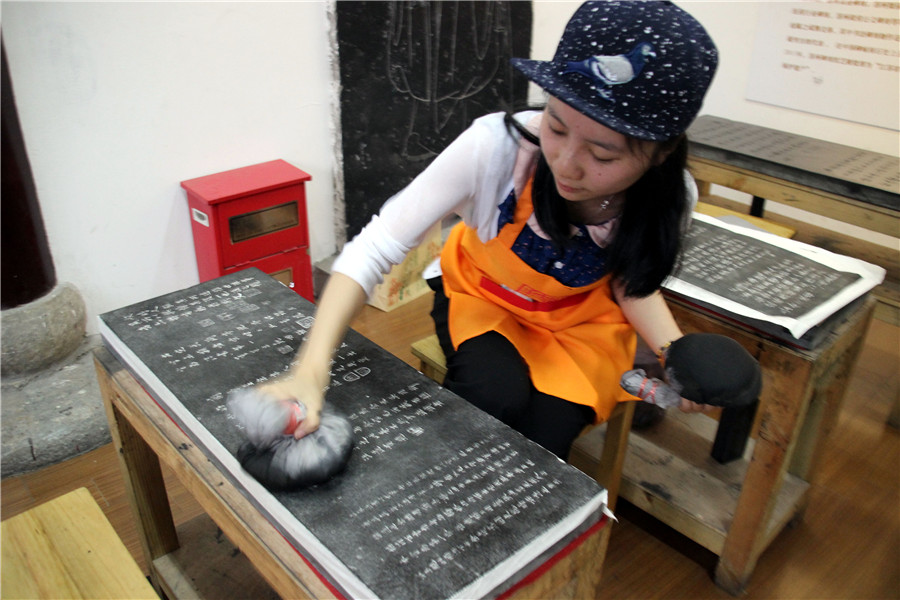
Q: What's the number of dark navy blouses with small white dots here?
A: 1